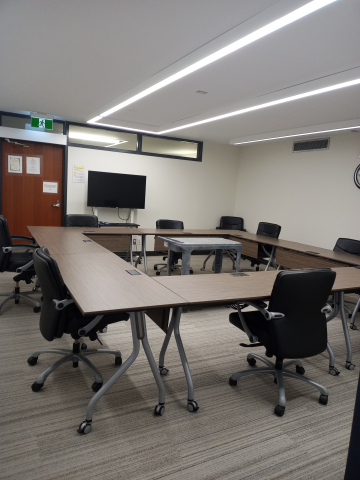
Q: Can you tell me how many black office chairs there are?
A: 8